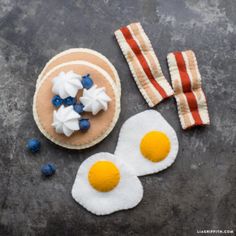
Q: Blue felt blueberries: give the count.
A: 7